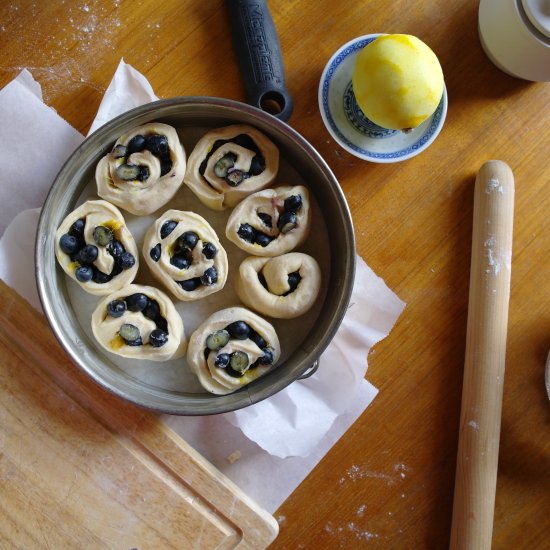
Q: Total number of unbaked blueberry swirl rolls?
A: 8